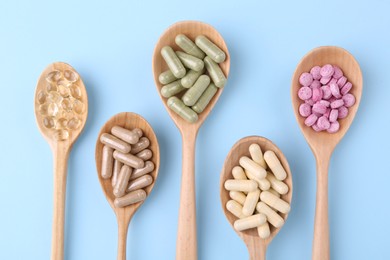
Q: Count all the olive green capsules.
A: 11